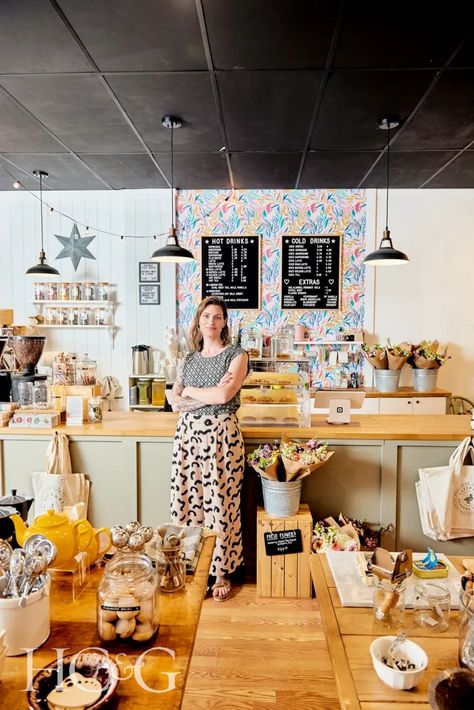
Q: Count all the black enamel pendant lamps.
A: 3